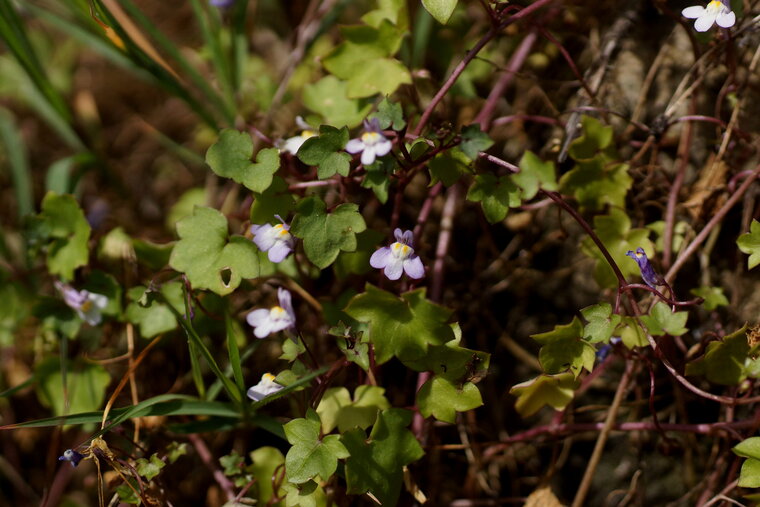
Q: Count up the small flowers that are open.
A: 8